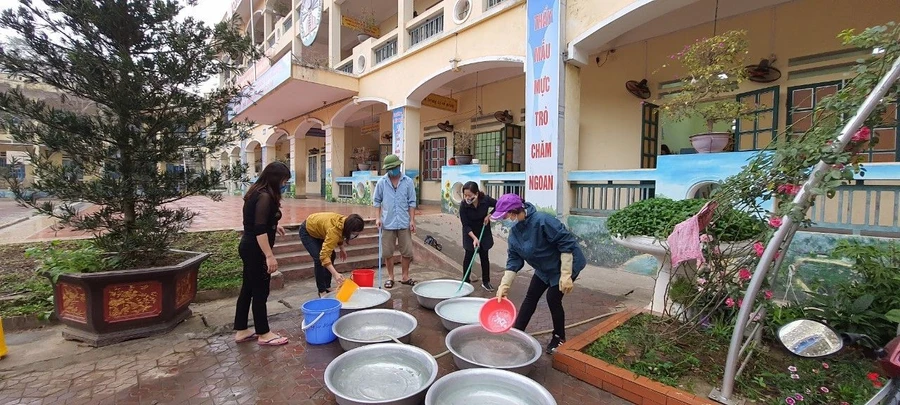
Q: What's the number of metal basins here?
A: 7